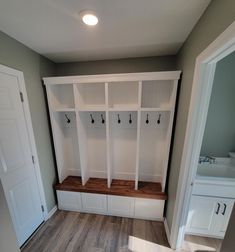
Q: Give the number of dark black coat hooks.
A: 7